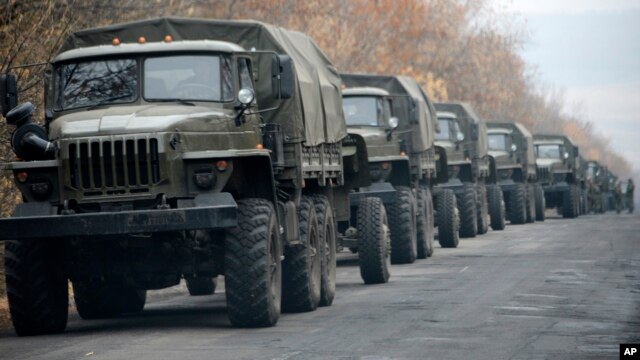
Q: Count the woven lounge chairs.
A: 0